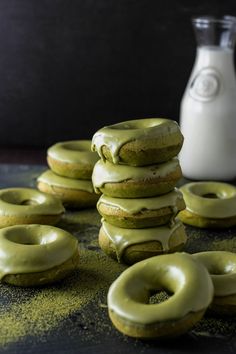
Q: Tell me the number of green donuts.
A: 11